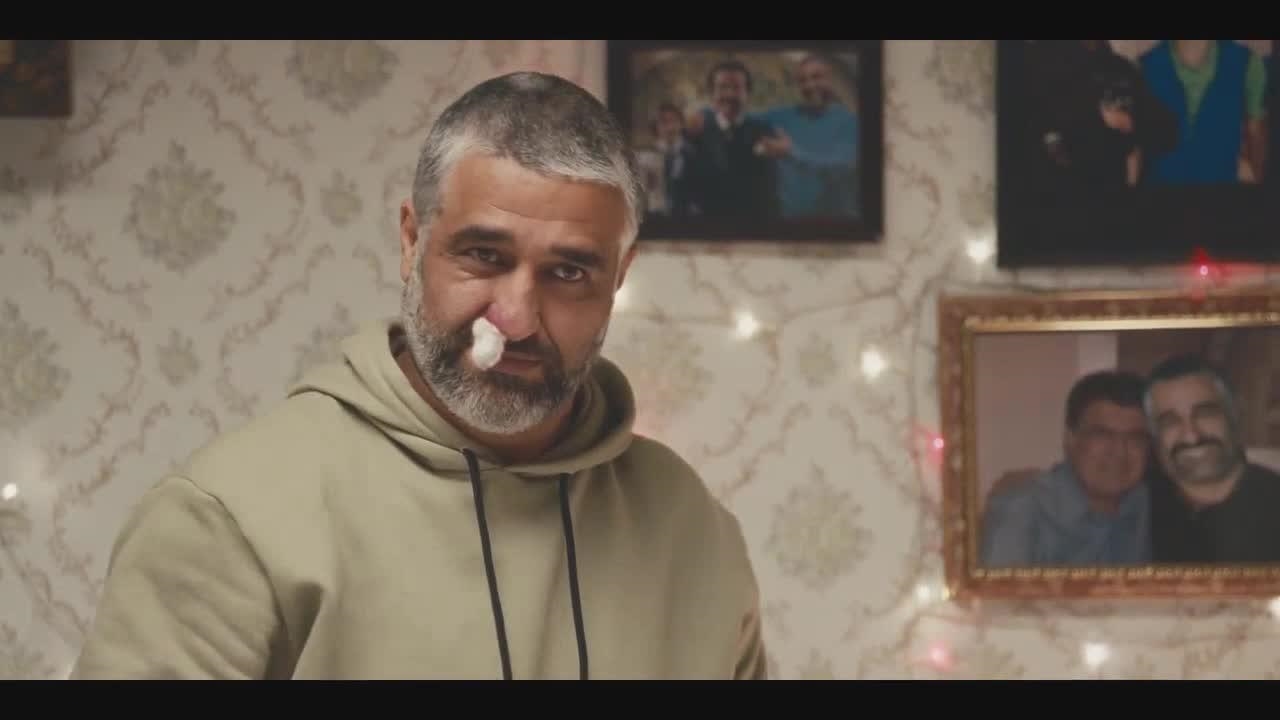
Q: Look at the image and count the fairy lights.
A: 11